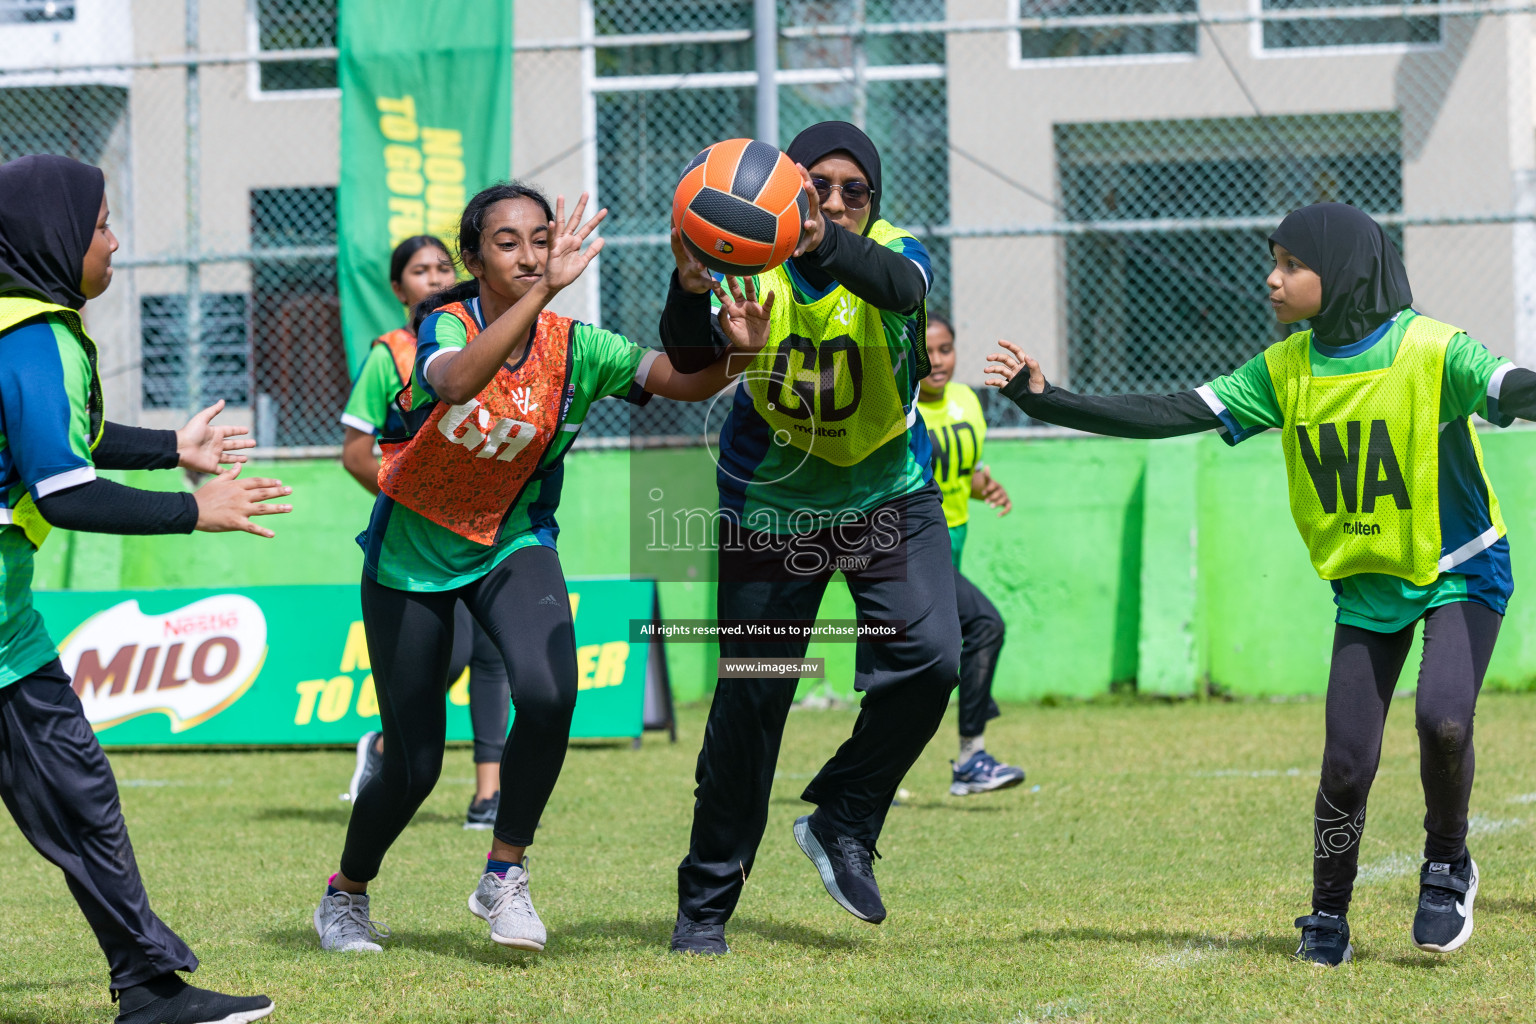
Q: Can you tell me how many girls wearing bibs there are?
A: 6